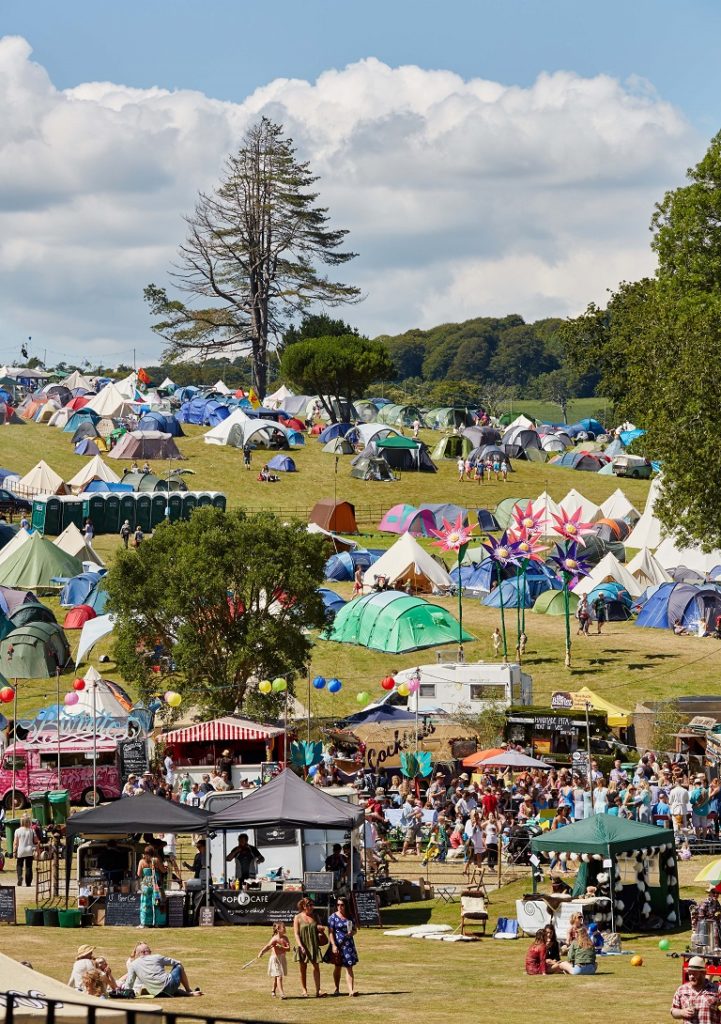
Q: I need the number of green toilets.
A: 11